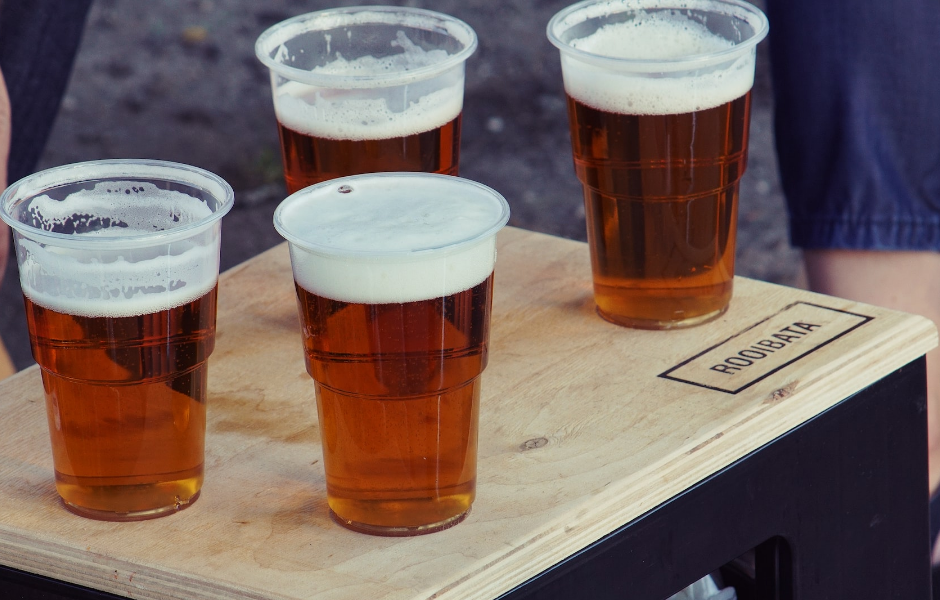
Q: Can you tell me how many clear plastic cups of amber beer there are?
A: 4